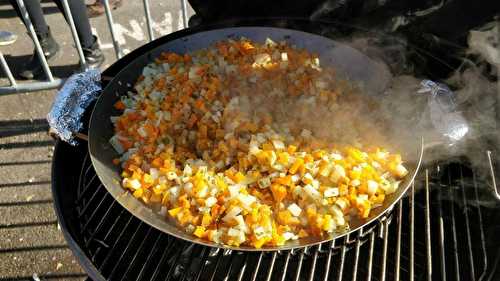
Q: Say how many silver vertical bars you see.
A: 6